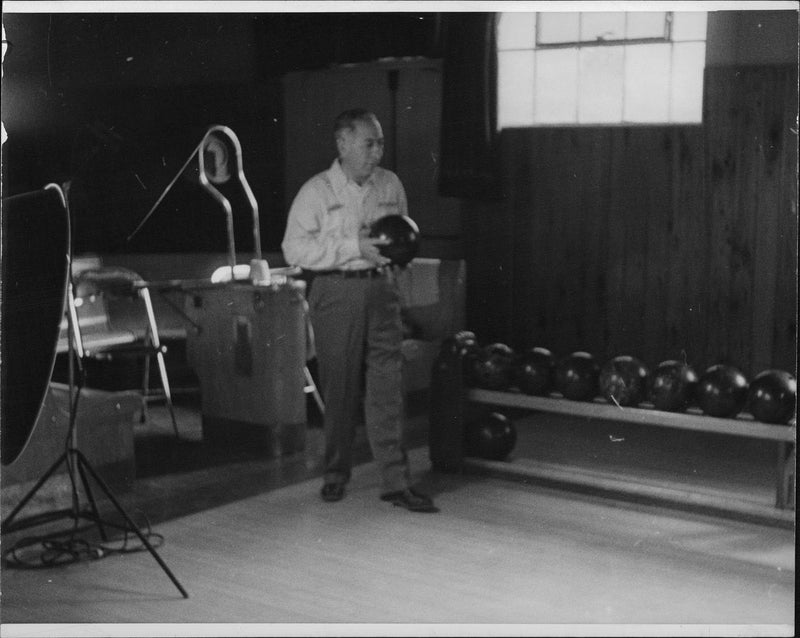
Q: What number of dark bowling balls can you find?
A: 10